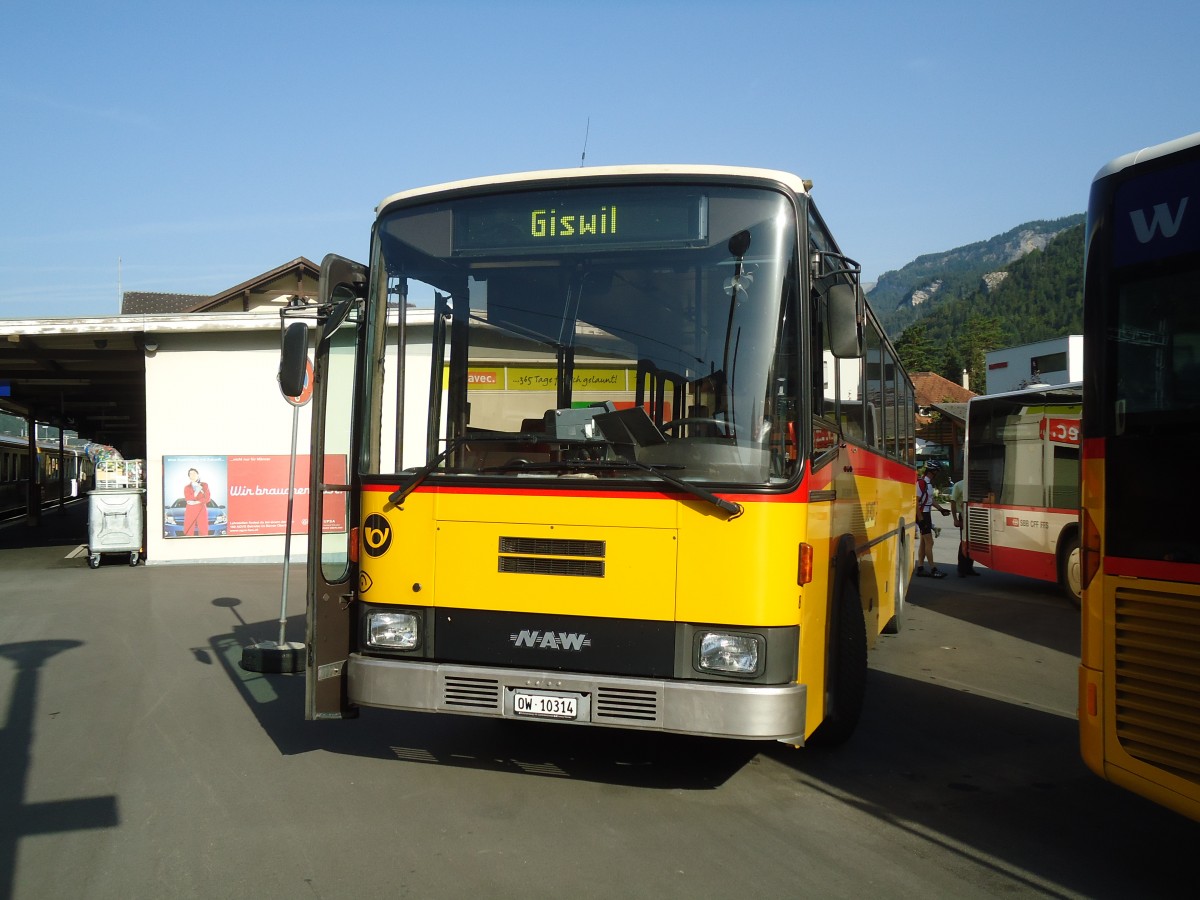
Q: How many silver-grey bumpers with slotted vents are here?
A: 1